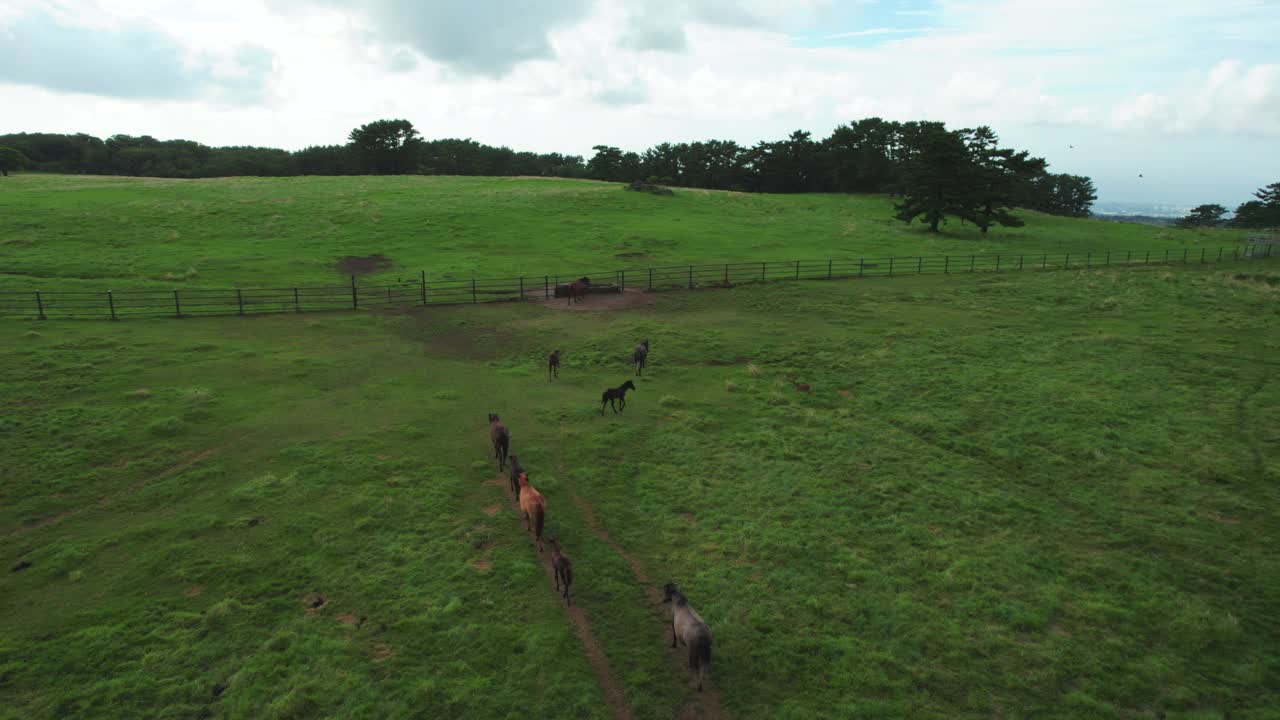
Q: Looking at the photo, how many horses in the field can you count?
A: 9